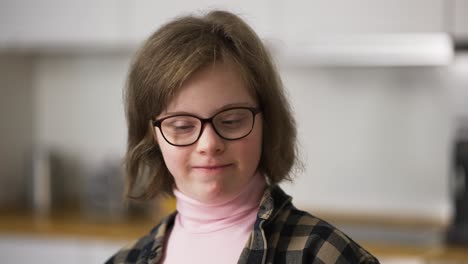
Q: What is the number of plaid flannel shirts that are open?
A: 1